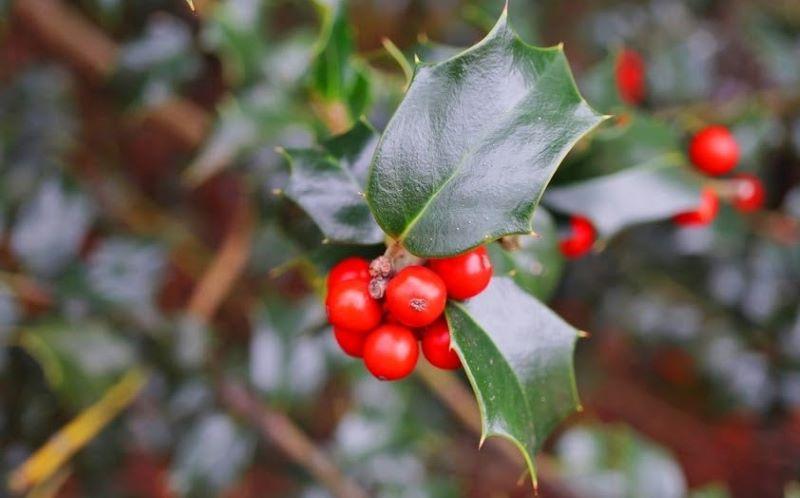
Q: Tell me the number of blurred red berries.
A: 5